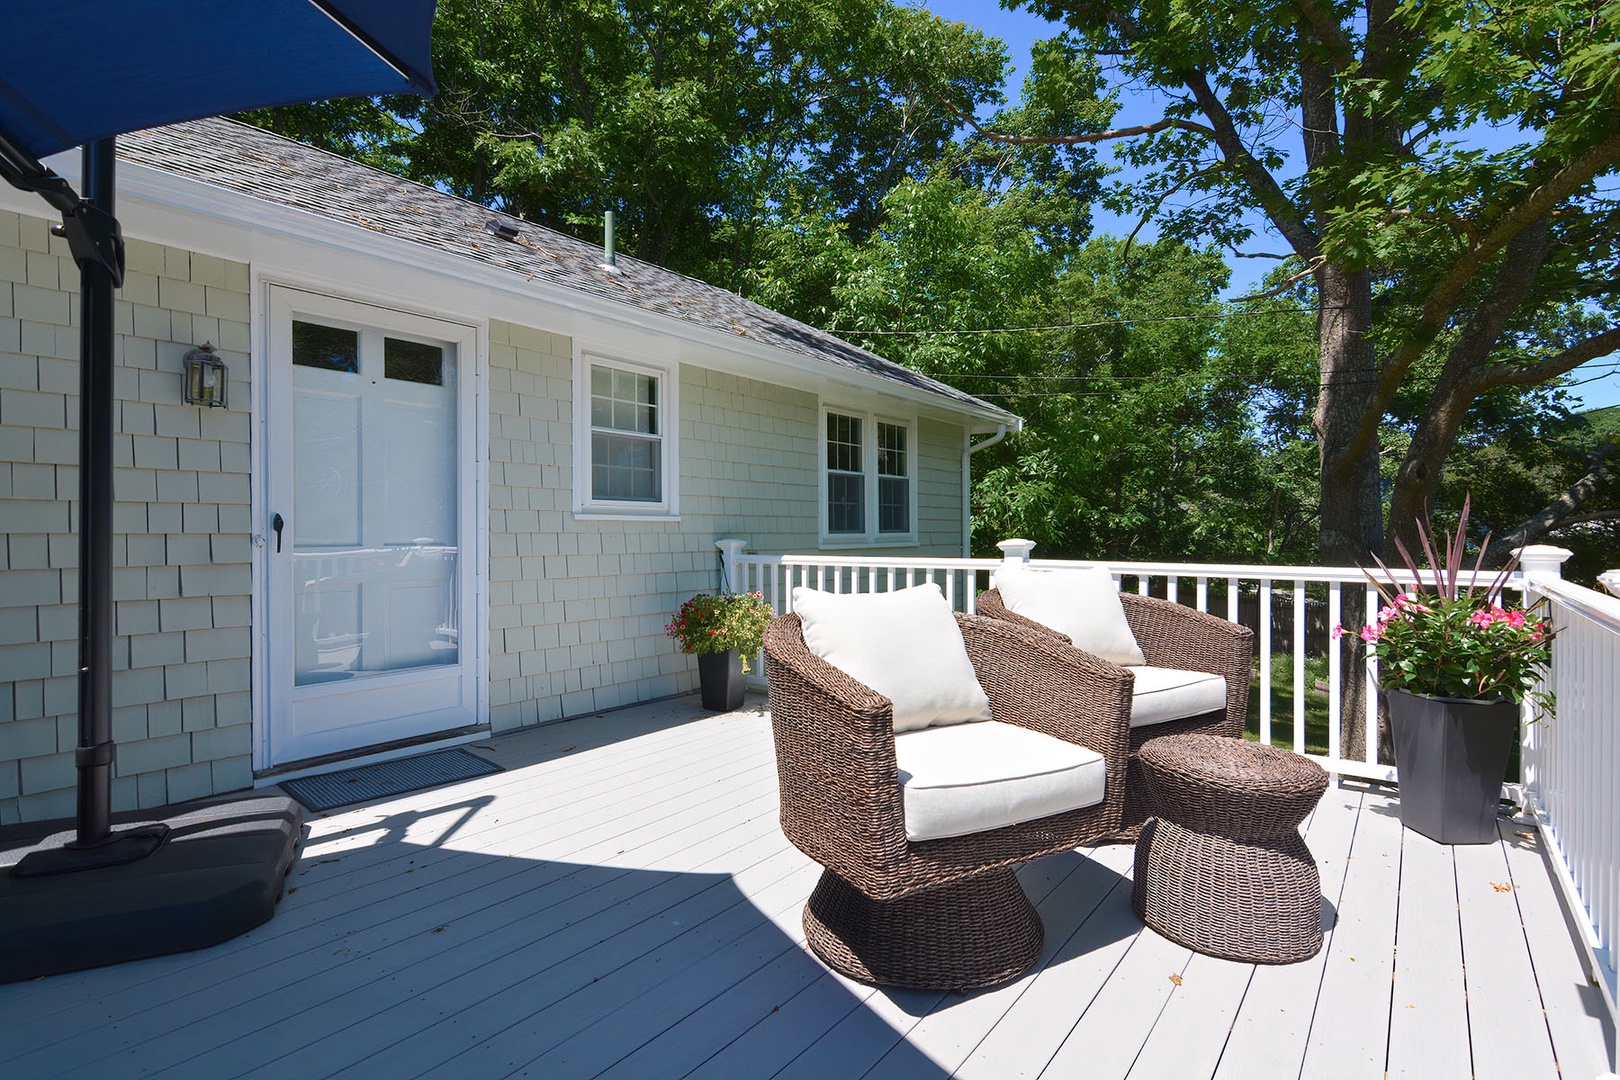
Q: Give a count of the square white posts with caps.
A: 3